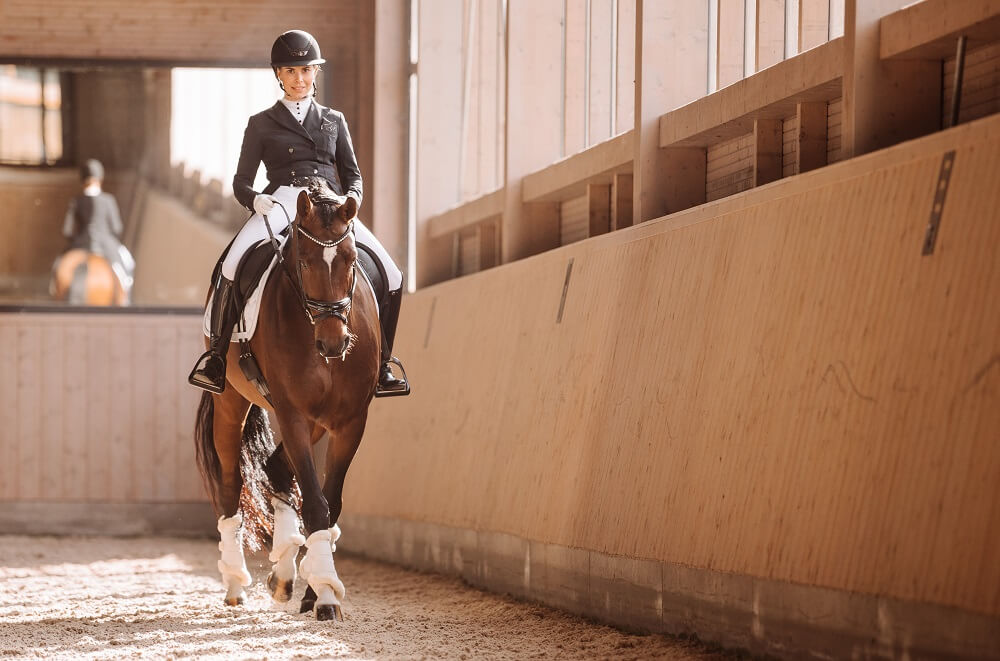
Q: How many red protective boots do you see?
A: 0